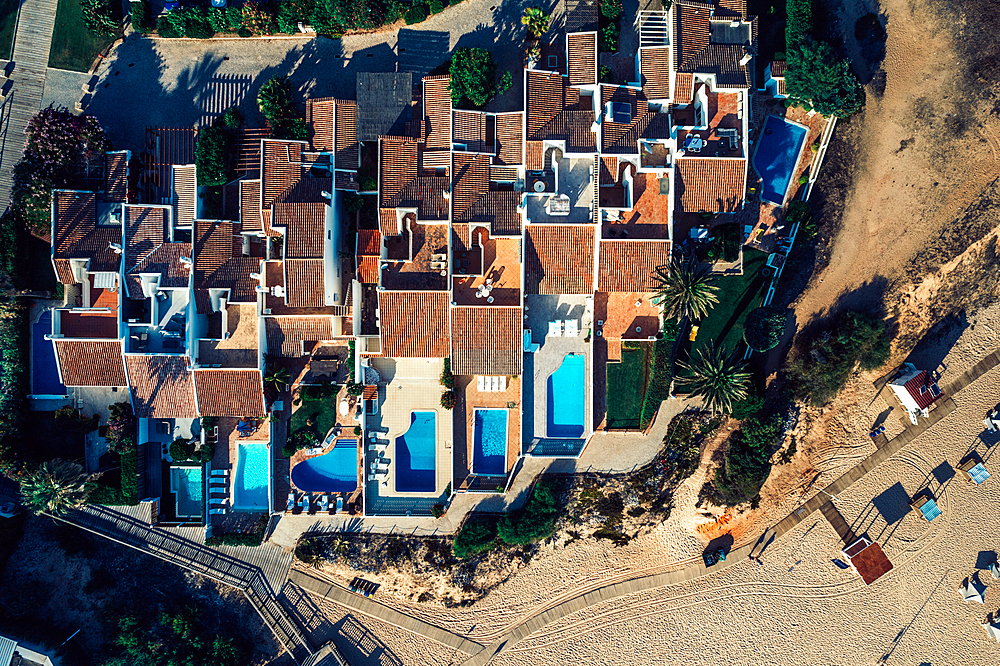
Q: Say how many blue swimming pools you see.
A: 8